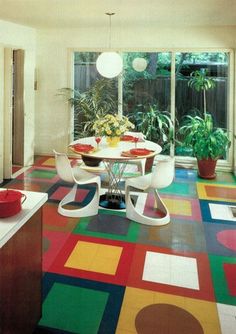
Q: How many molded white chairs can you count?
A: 3